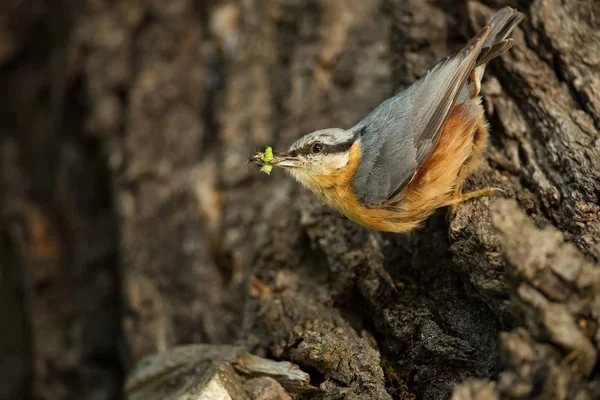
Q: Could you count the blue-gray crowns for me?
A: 1